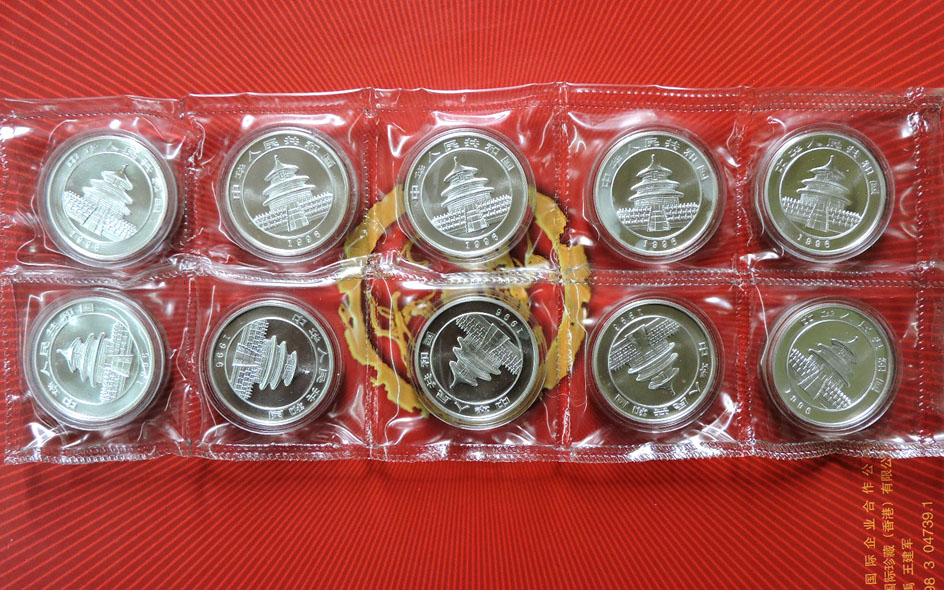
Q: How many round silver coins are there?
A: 10